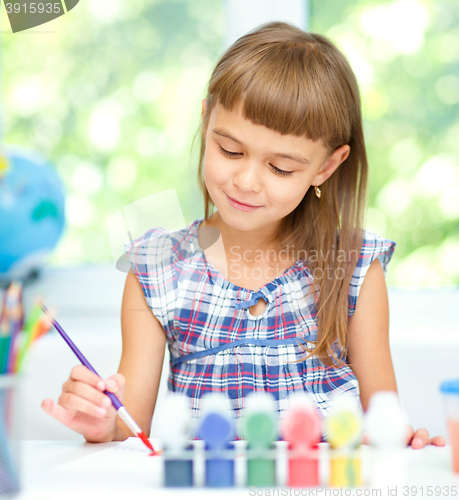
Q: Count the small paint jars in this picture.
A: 6